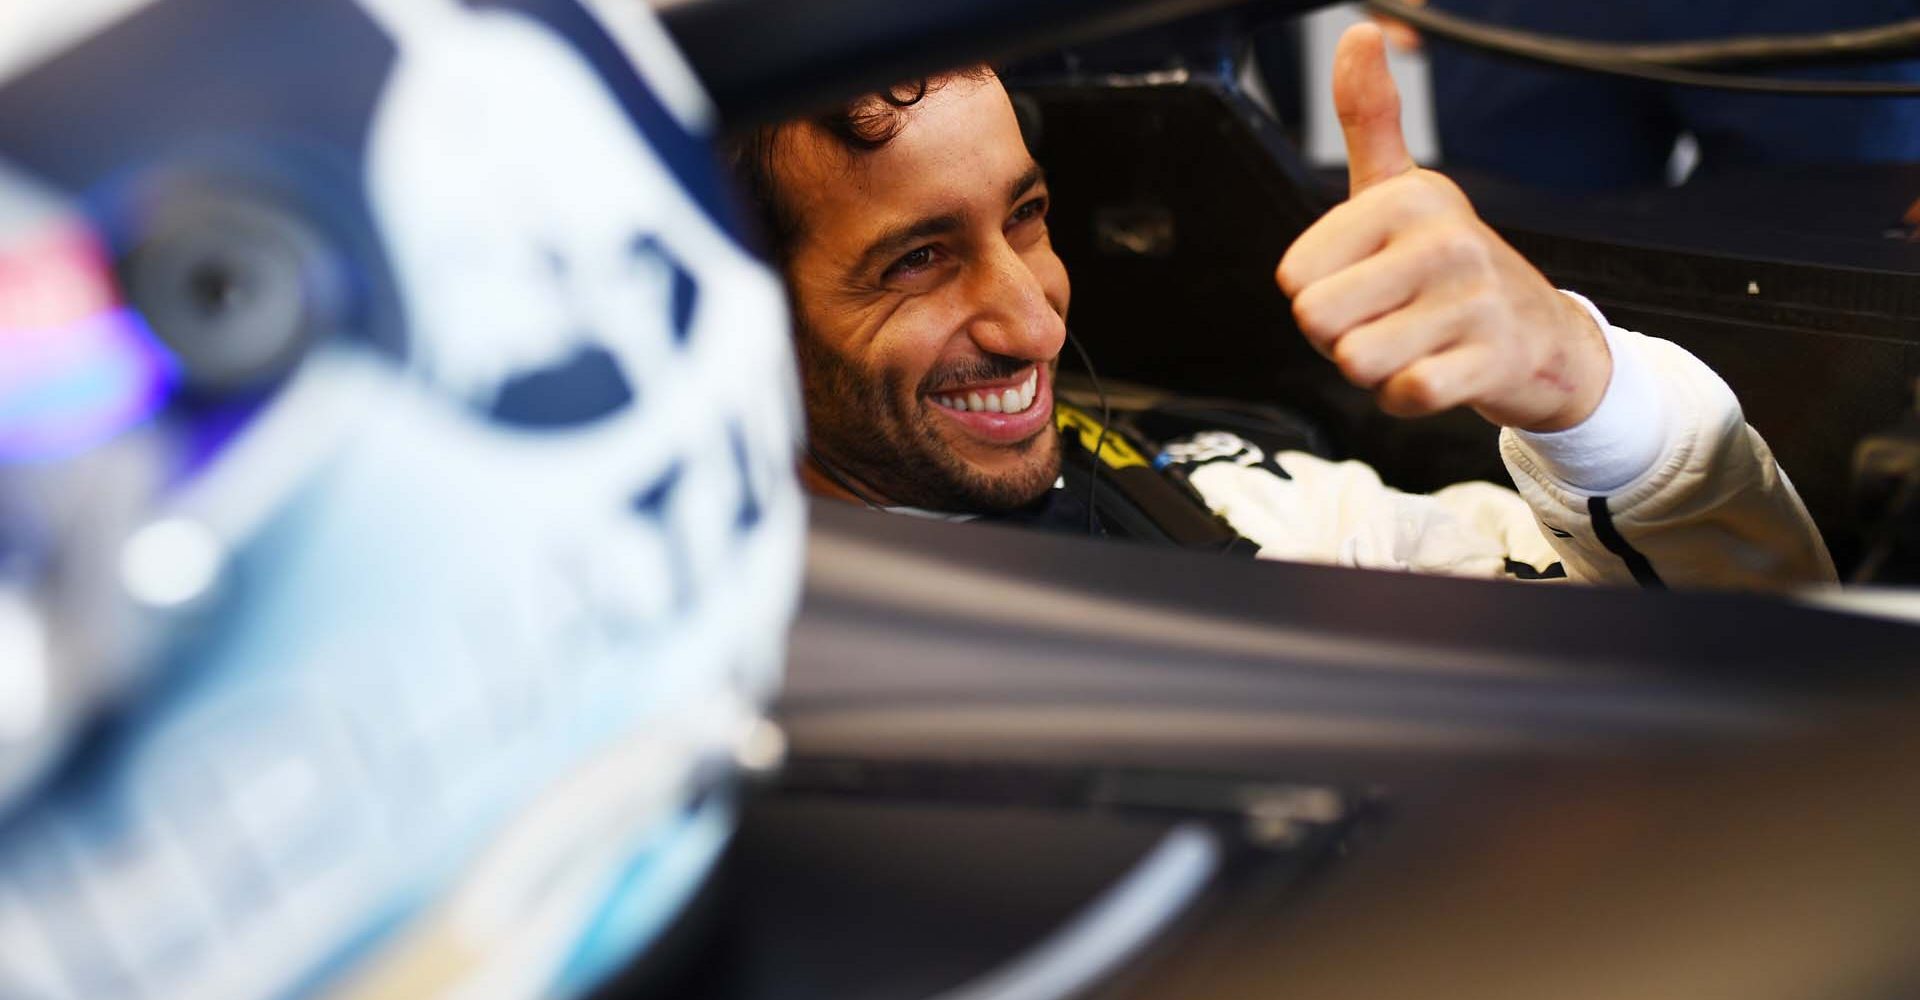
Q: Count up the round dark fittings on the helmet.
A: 1